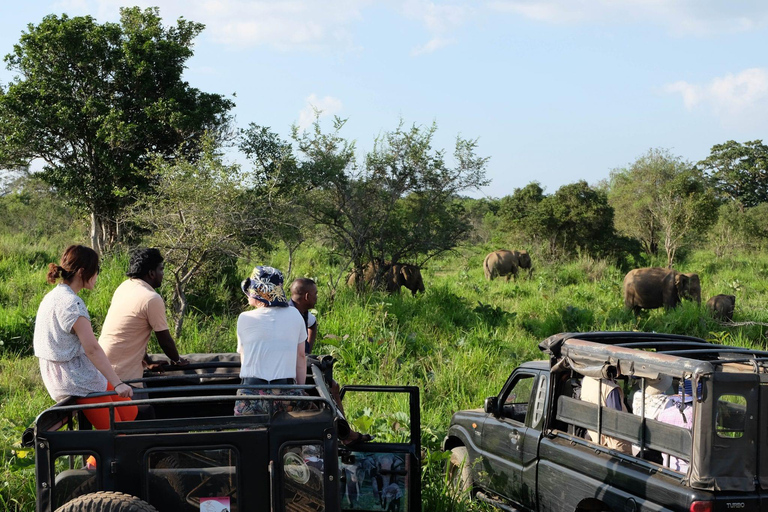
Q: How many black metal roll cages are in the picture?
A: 2